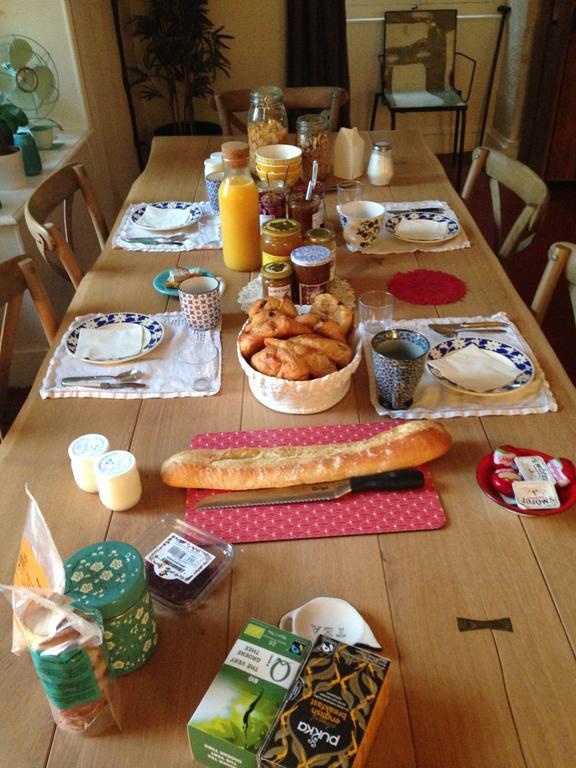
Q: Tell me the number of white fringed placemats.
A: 4